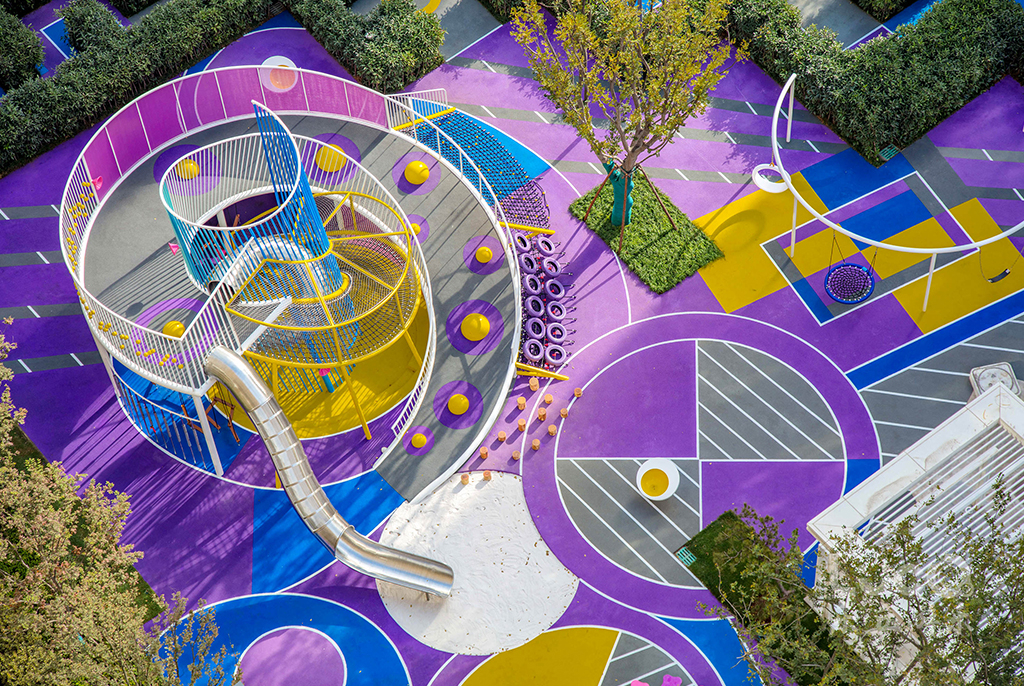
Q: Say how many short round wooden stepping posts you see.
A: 14